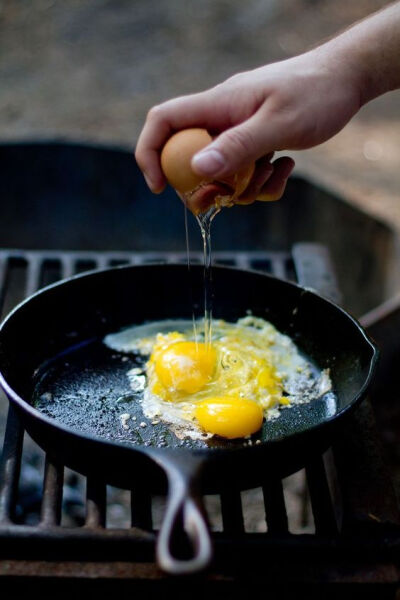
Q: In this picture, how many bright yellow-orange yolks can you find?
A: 2